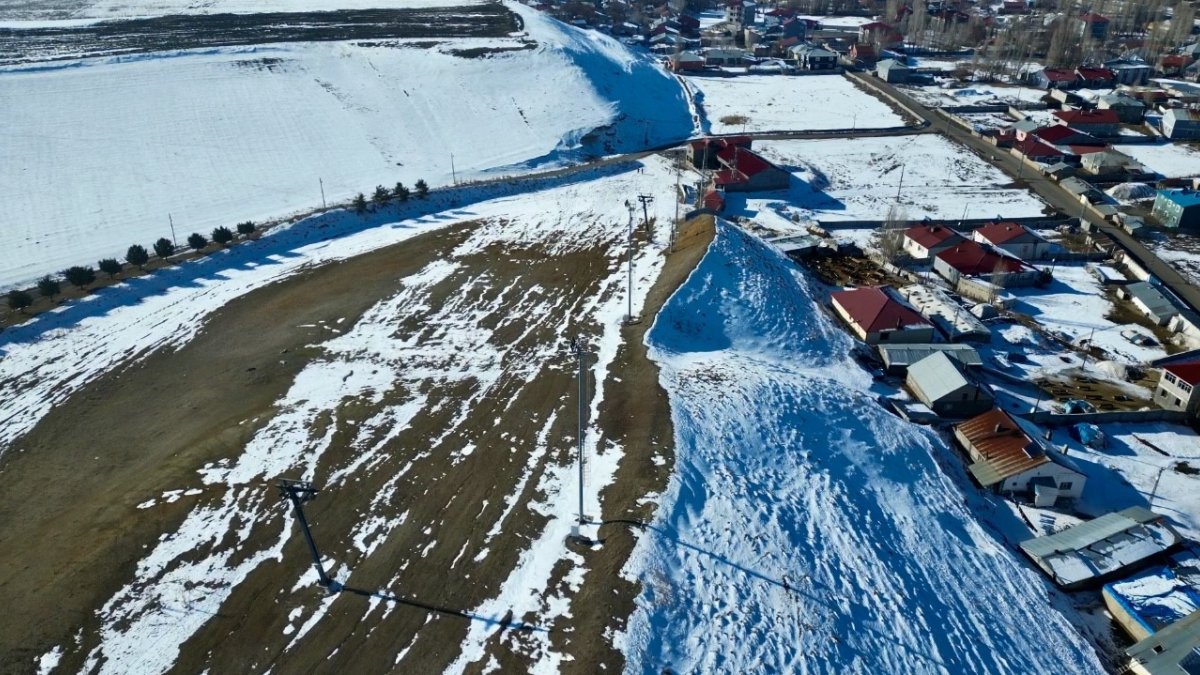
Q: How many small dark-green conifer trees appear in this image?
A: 13